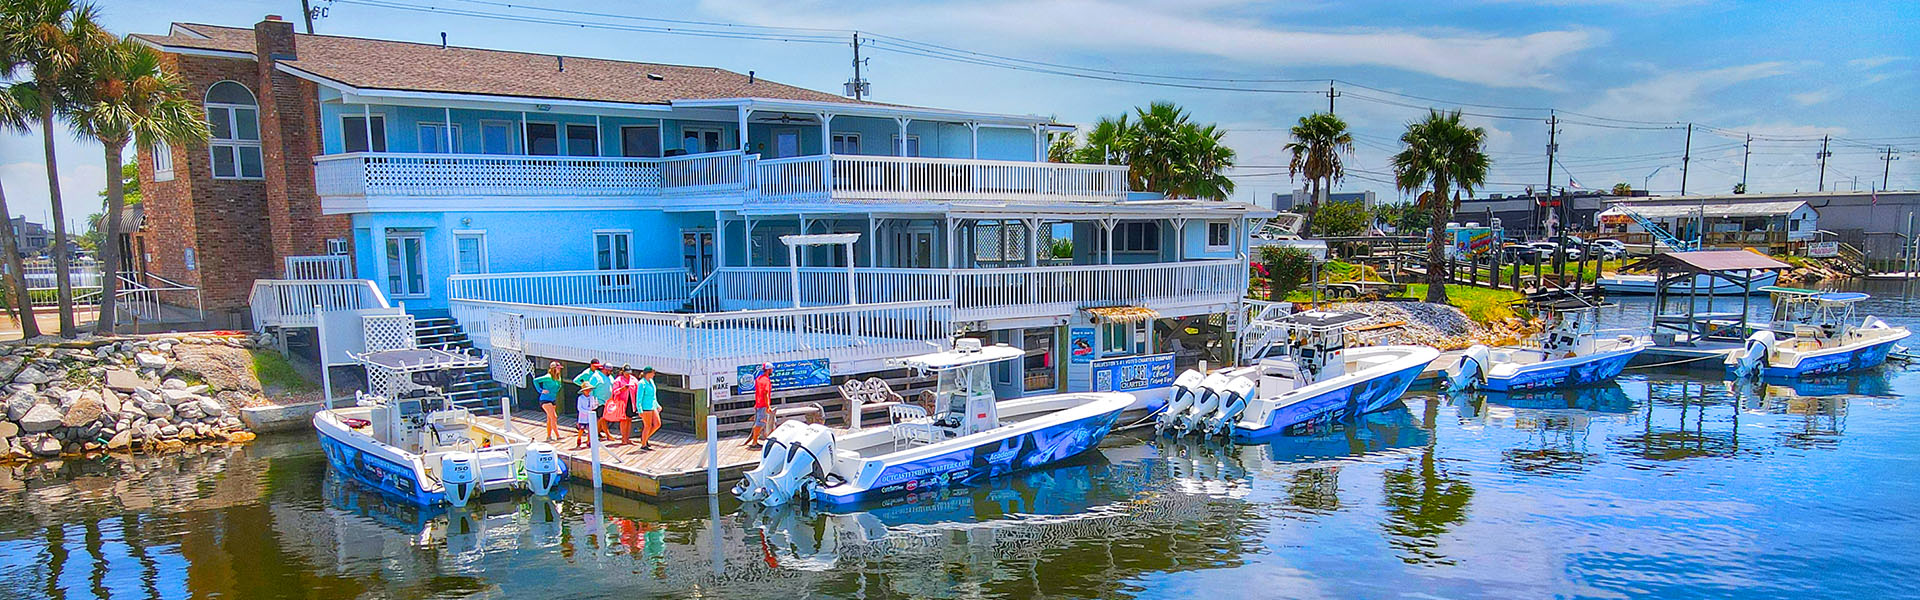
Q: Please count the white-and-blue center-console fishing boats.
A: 5